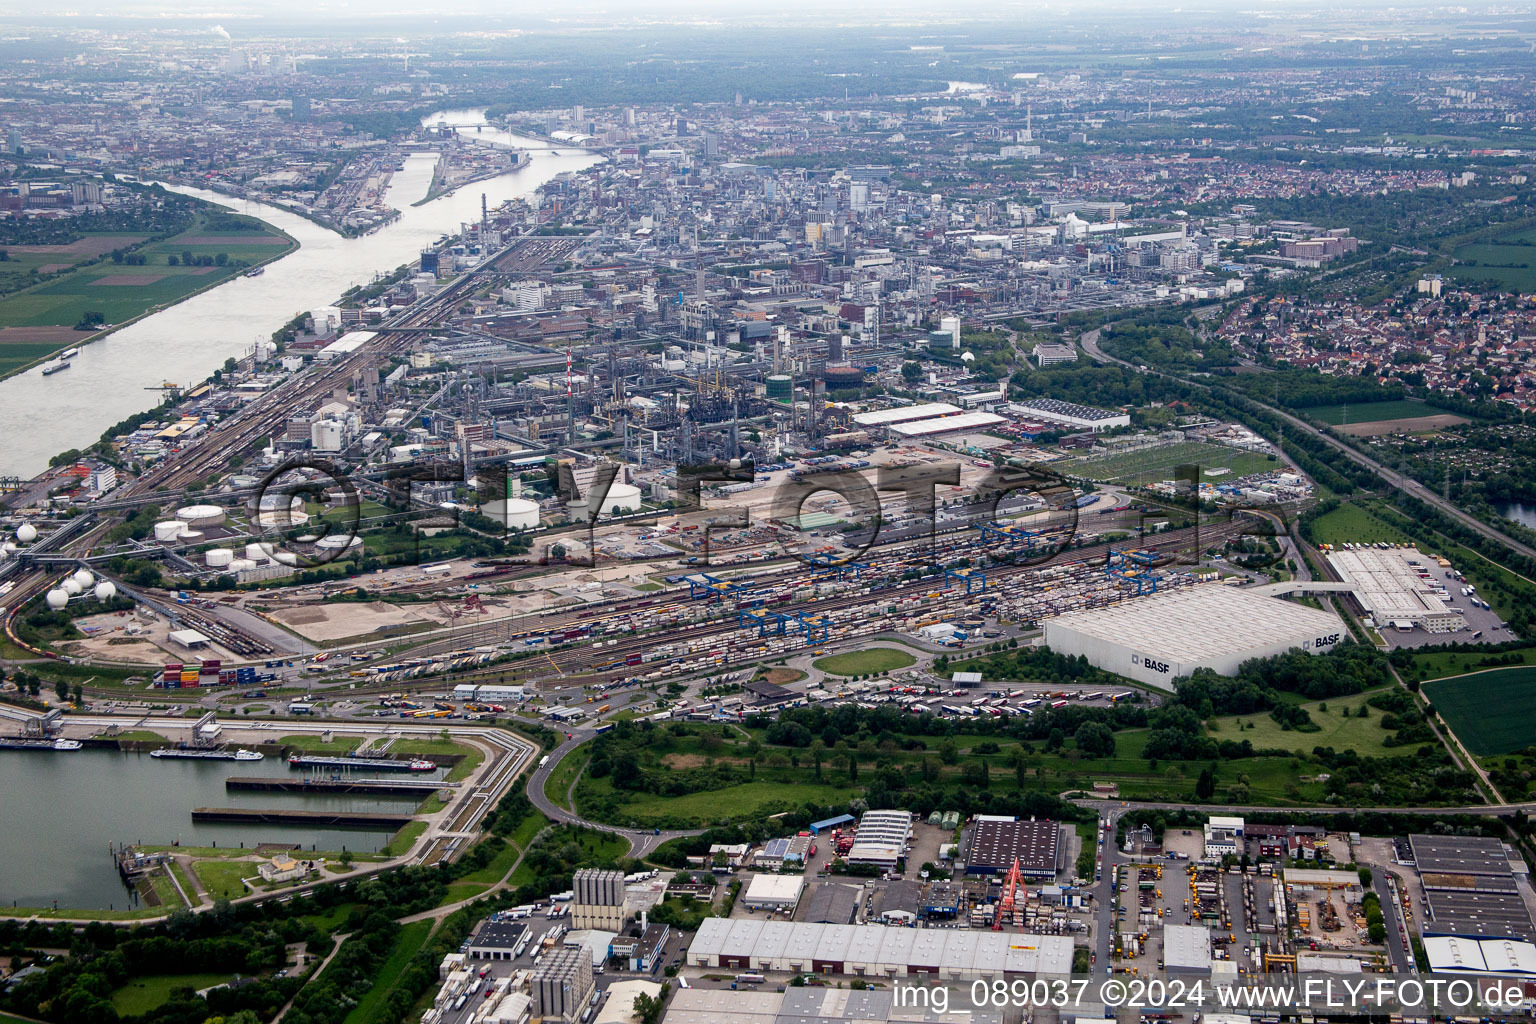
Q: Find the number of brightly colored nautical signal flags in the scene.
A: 0